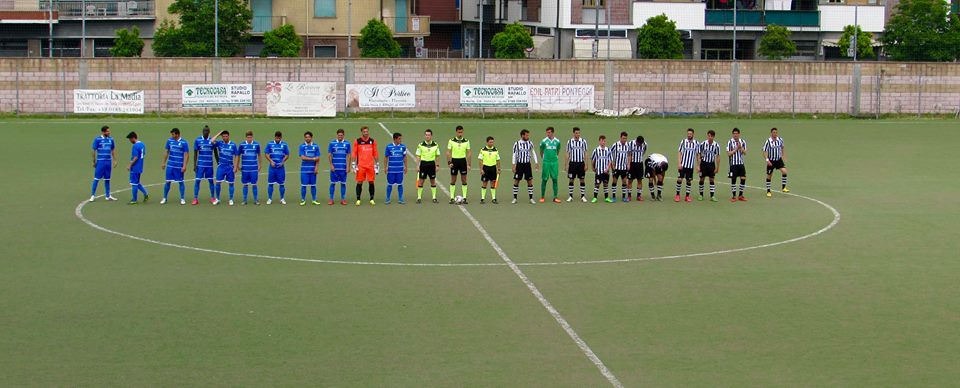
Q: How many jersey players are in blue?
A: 10